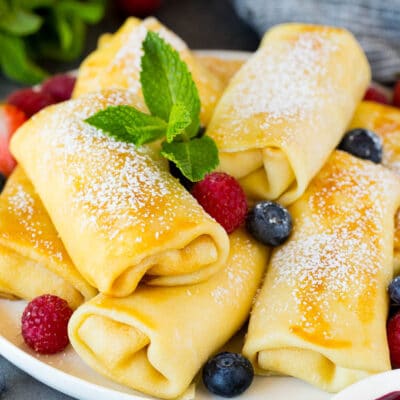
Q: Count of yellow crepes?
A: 7